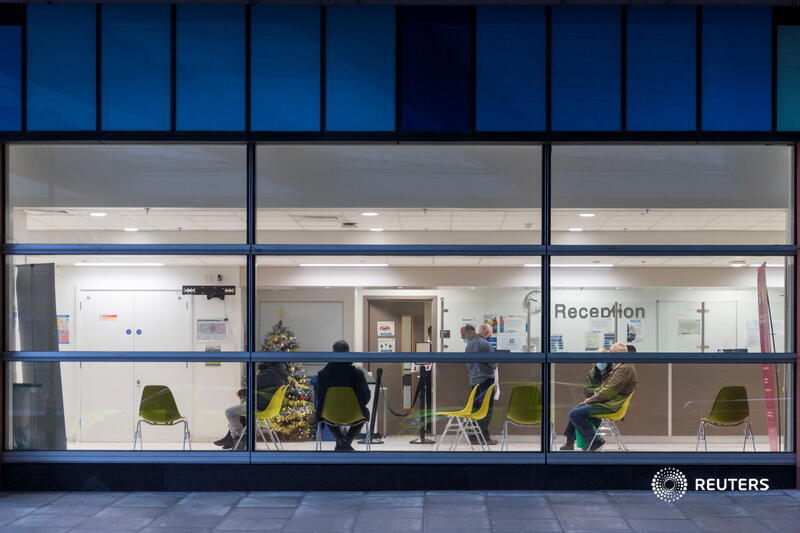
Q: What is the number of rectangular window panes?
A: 9